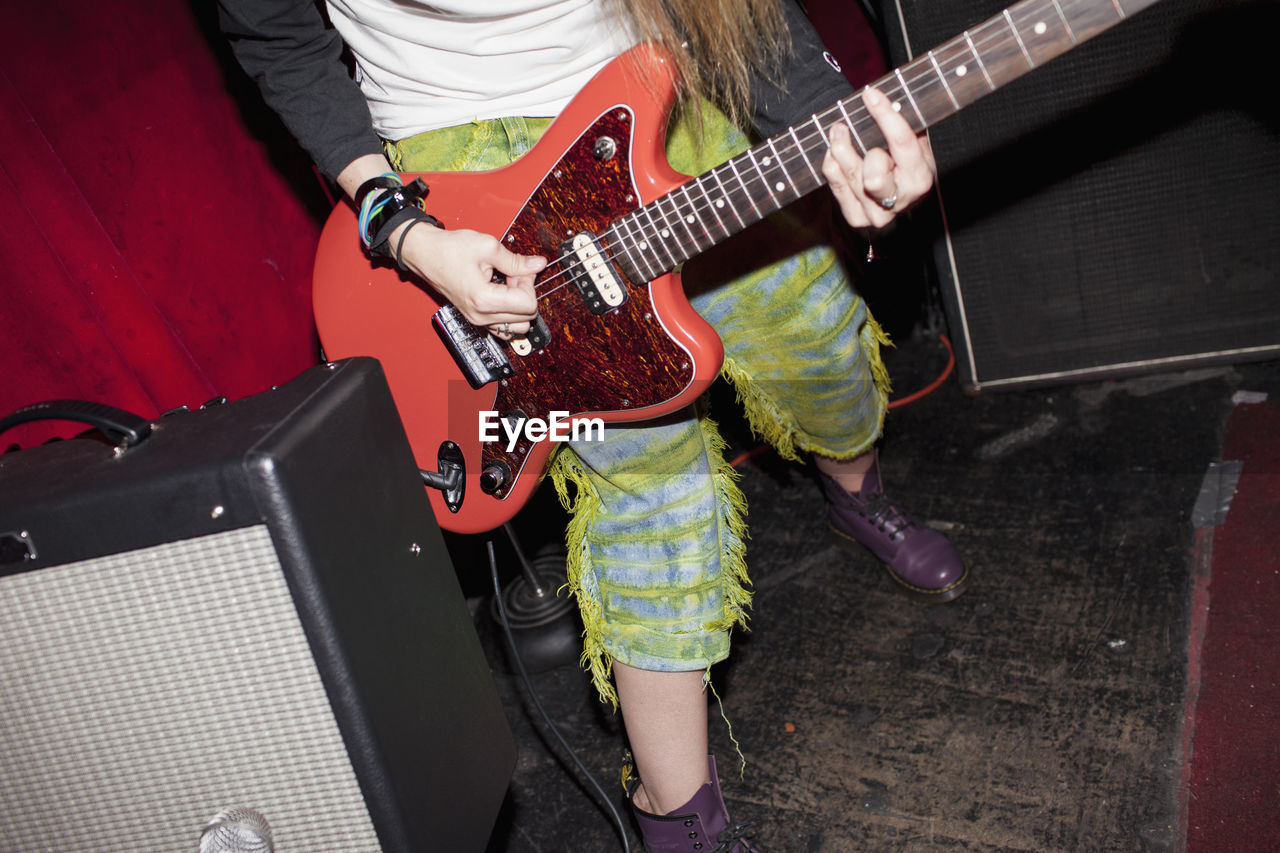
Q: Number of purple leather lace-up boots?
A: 2